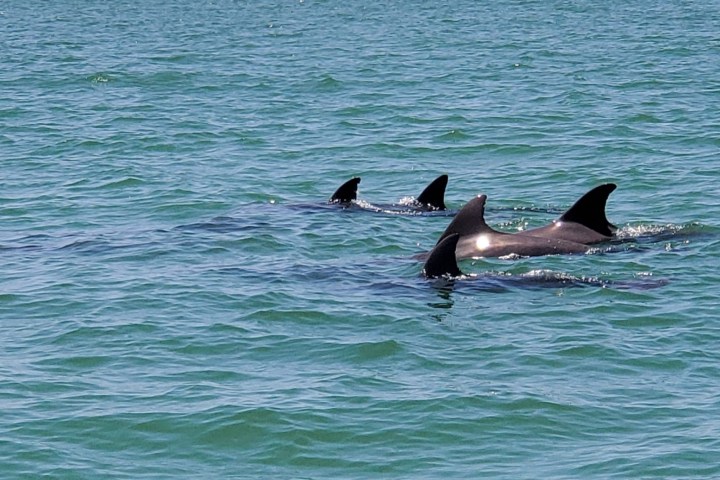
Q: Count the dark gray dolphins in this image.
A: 5